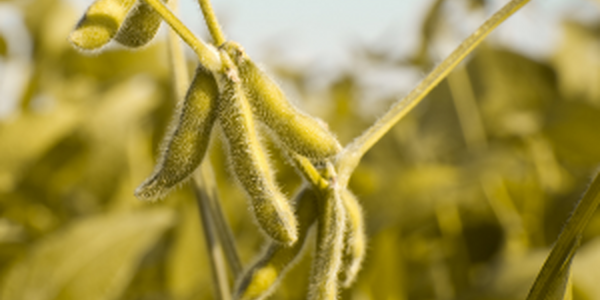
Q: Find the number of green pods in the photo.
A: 8